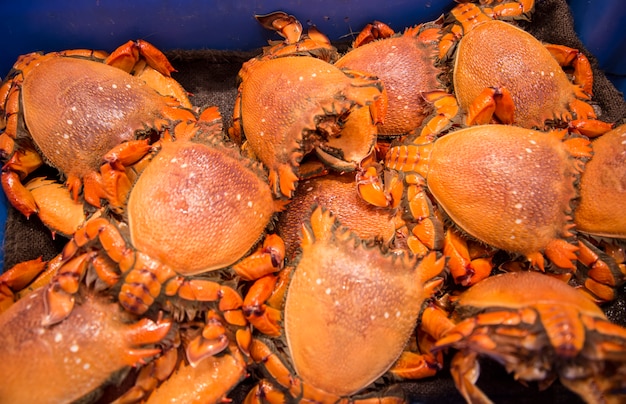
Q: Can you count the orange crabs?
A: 11